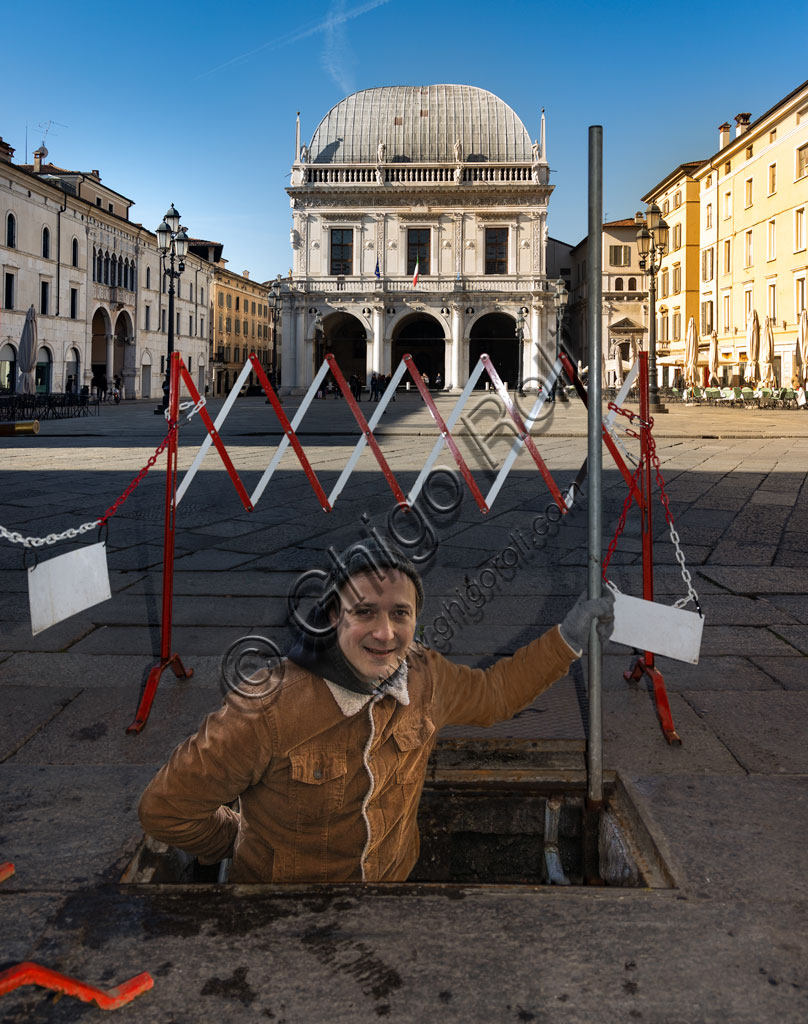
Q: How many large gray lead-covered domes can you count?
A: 1